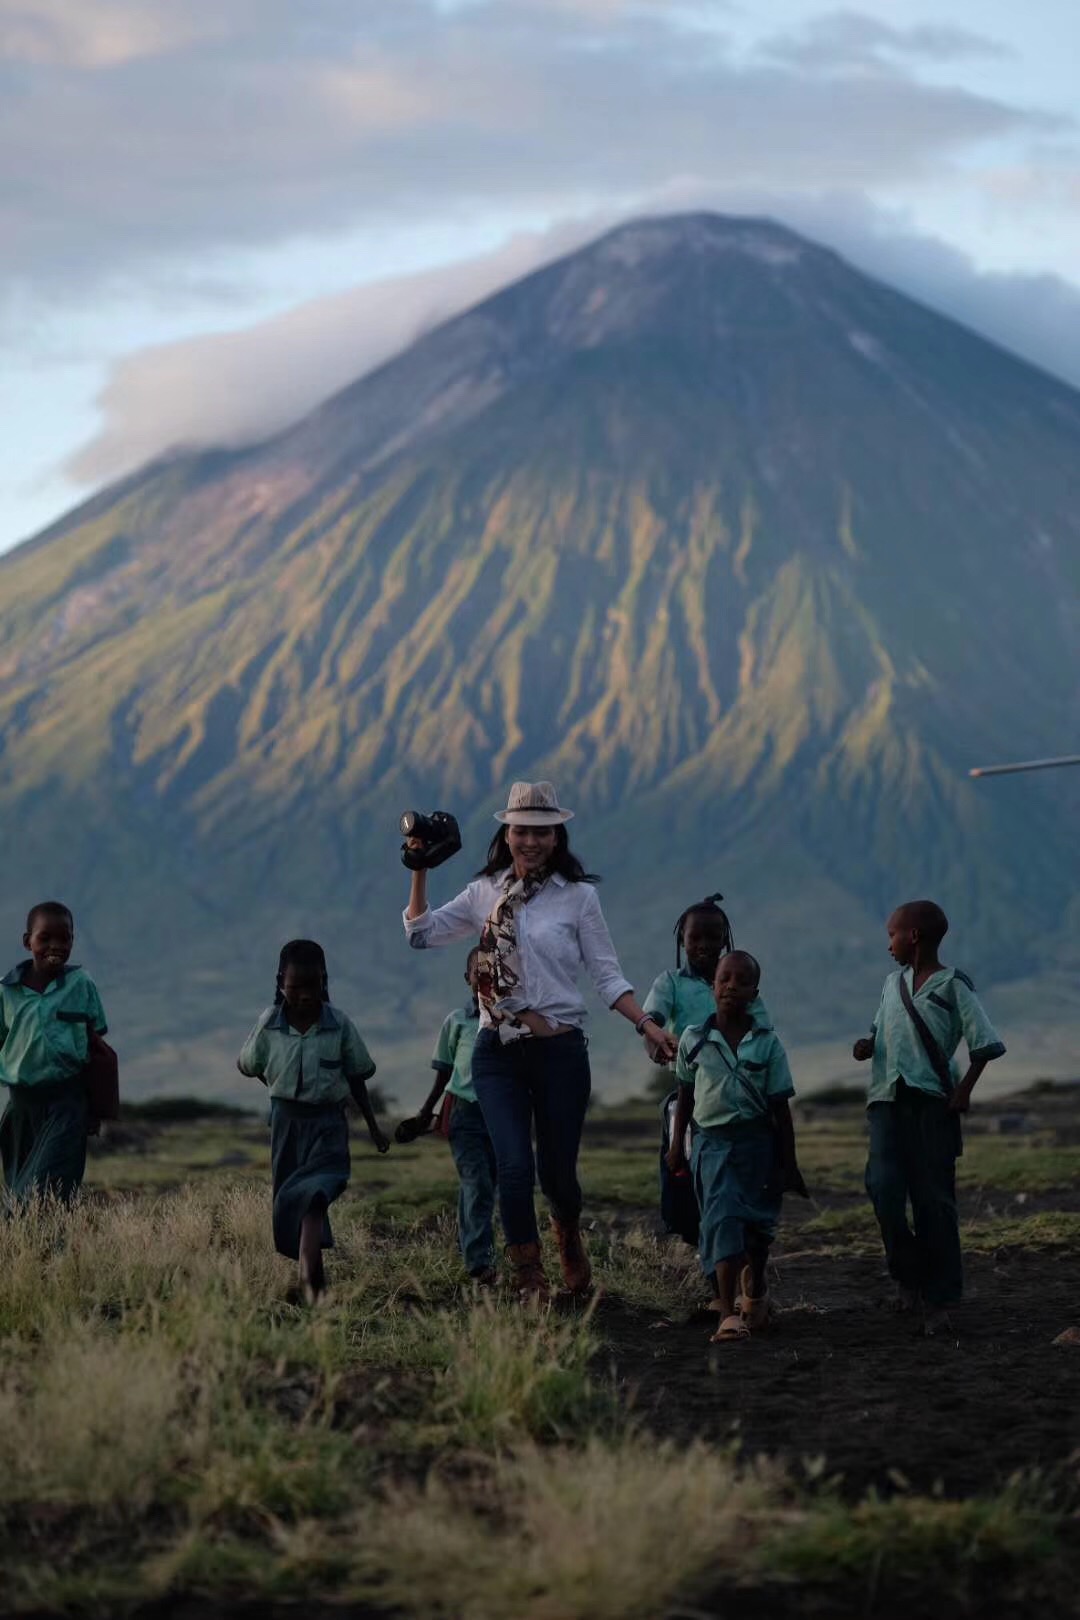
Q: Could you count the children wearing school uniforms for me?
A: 6